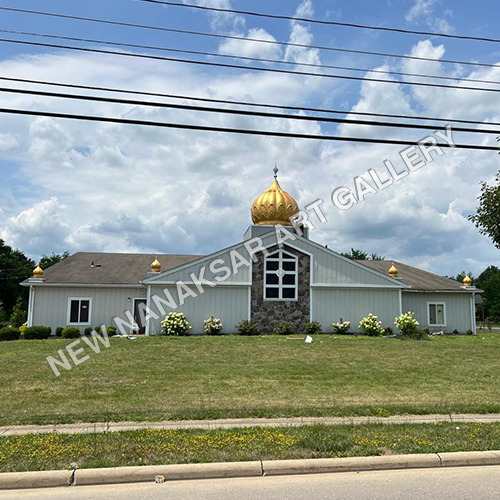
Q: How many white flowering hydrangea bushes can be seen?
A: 5